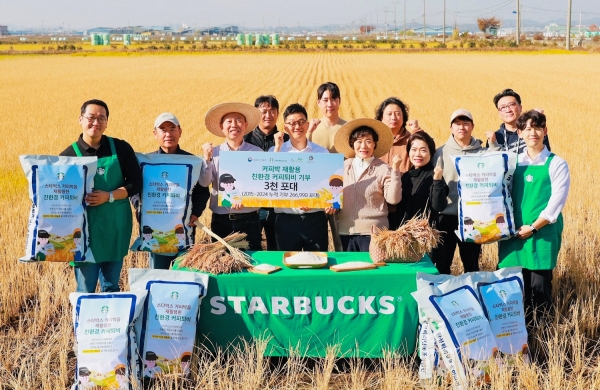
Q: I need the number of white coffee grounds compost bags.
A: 8